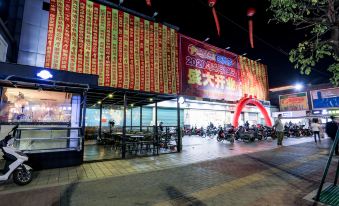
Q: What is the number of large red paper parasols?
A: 0